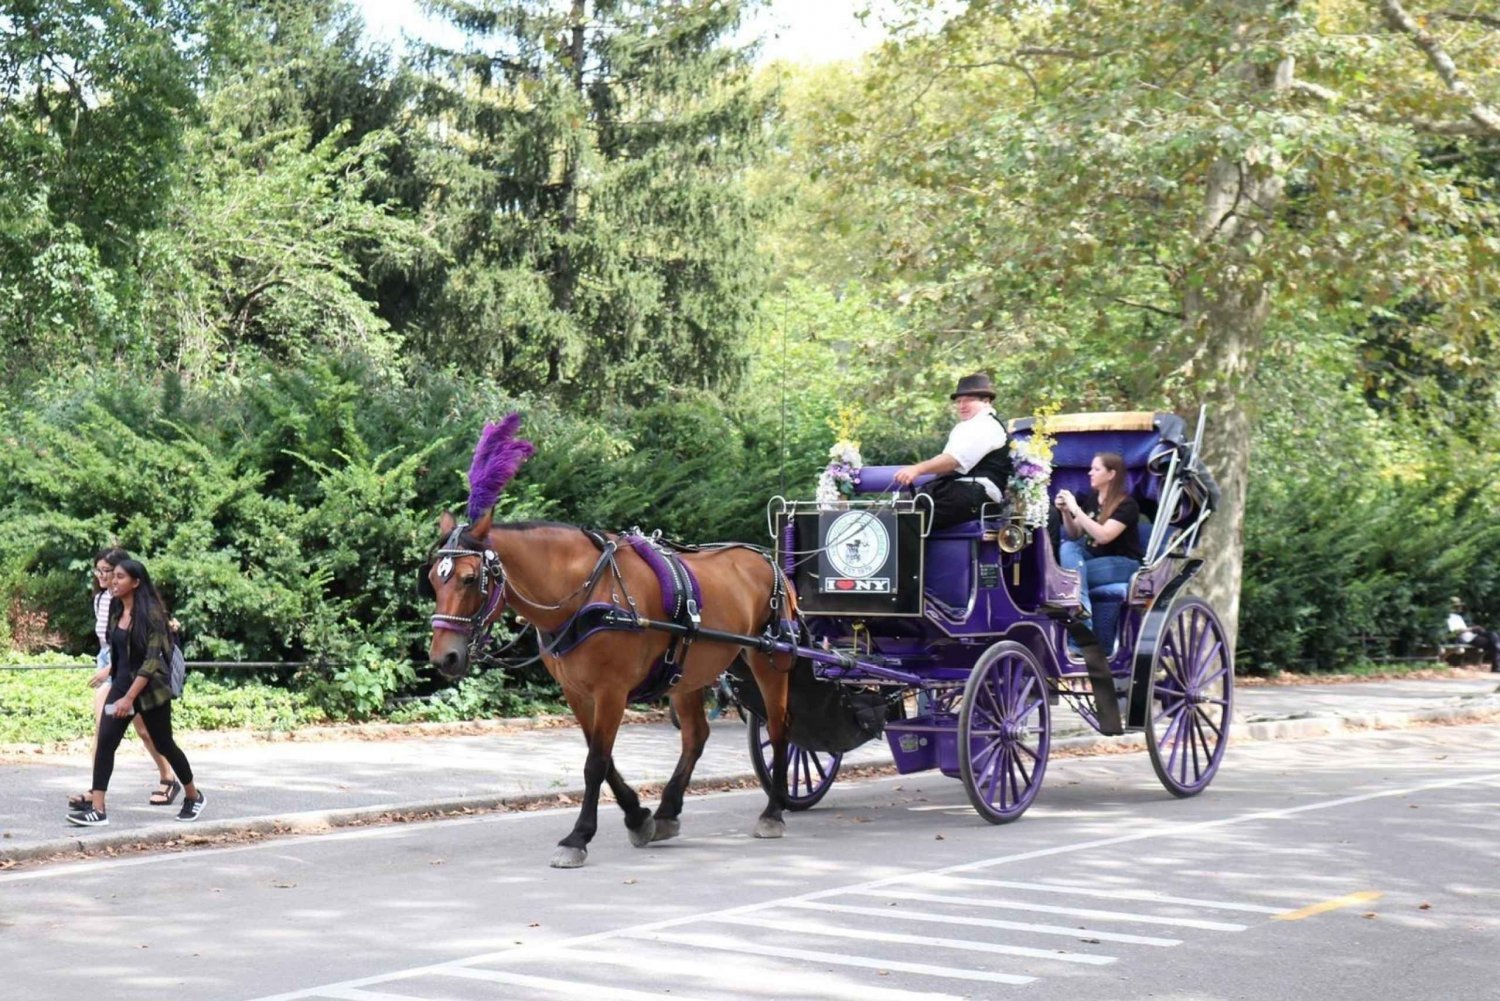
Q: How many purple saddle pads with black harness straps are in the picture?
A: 1